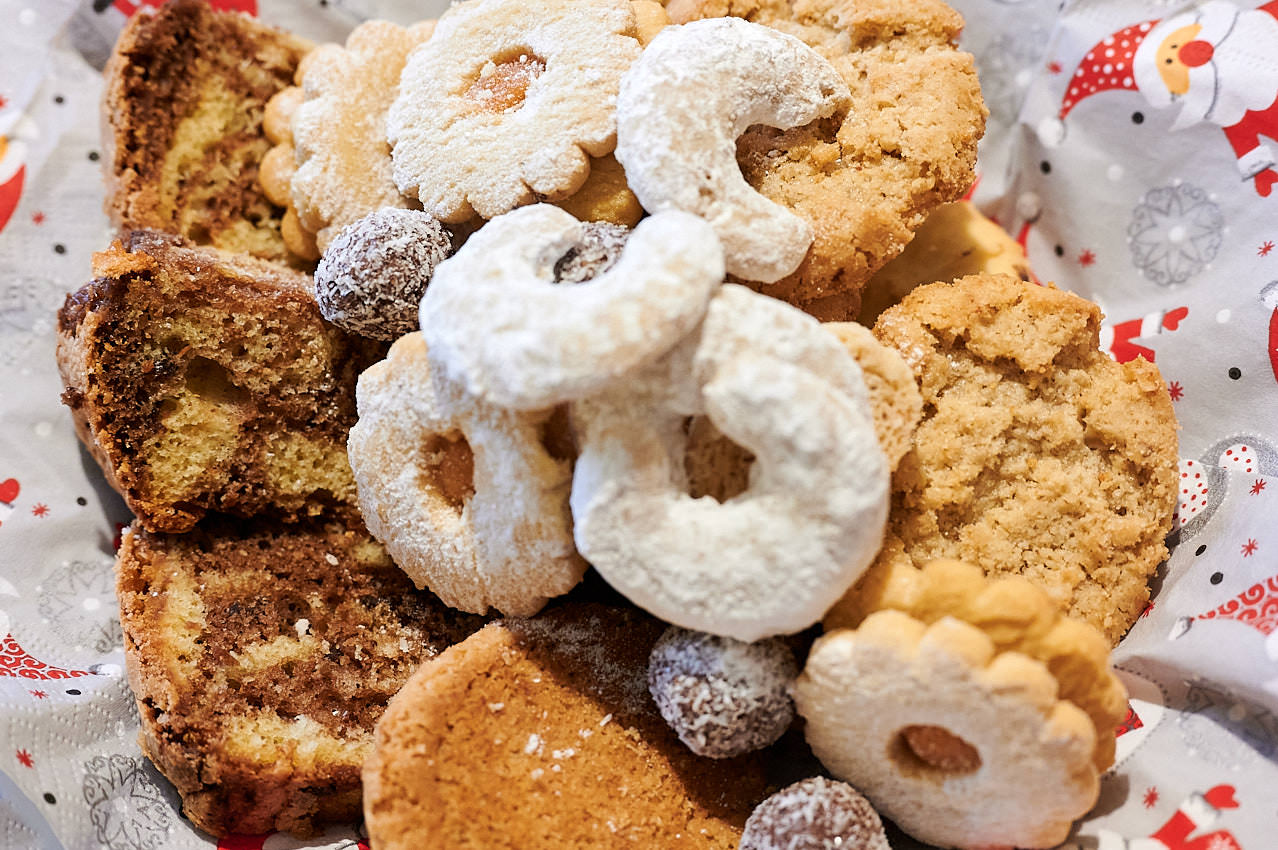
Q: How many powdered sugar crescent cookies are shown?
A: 4